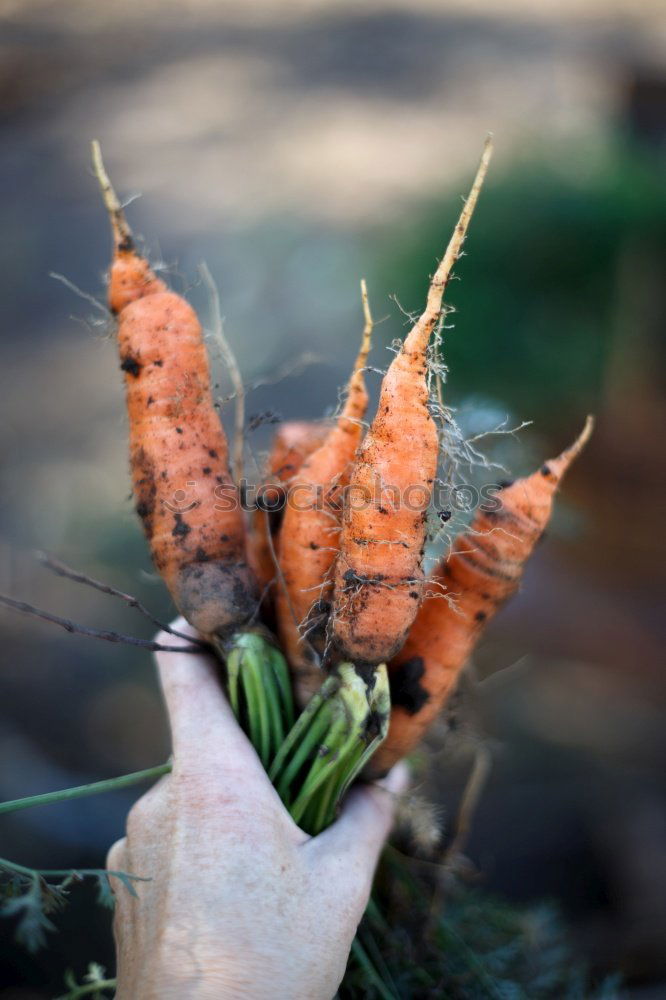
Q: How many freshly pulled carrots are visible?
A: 5